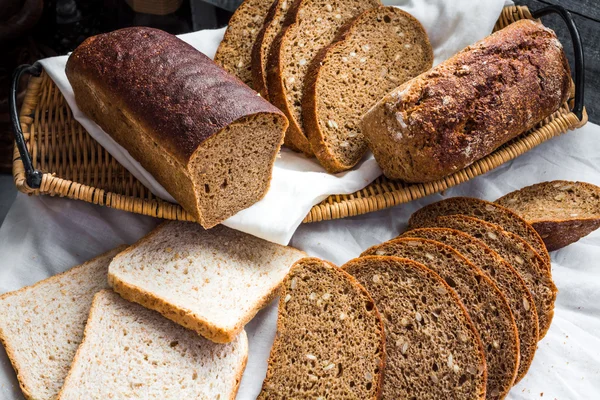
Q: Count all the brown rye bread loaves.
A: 2